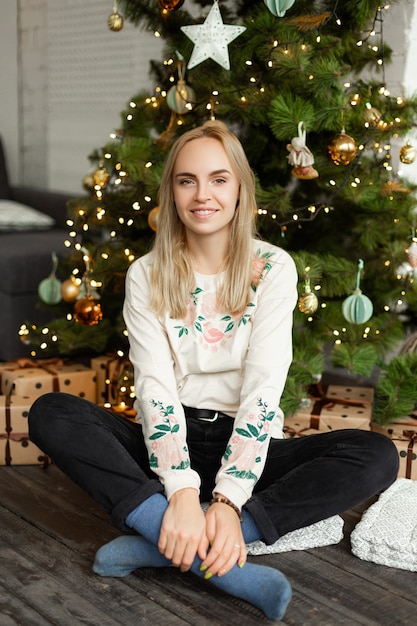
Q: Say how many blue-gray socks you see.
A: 2